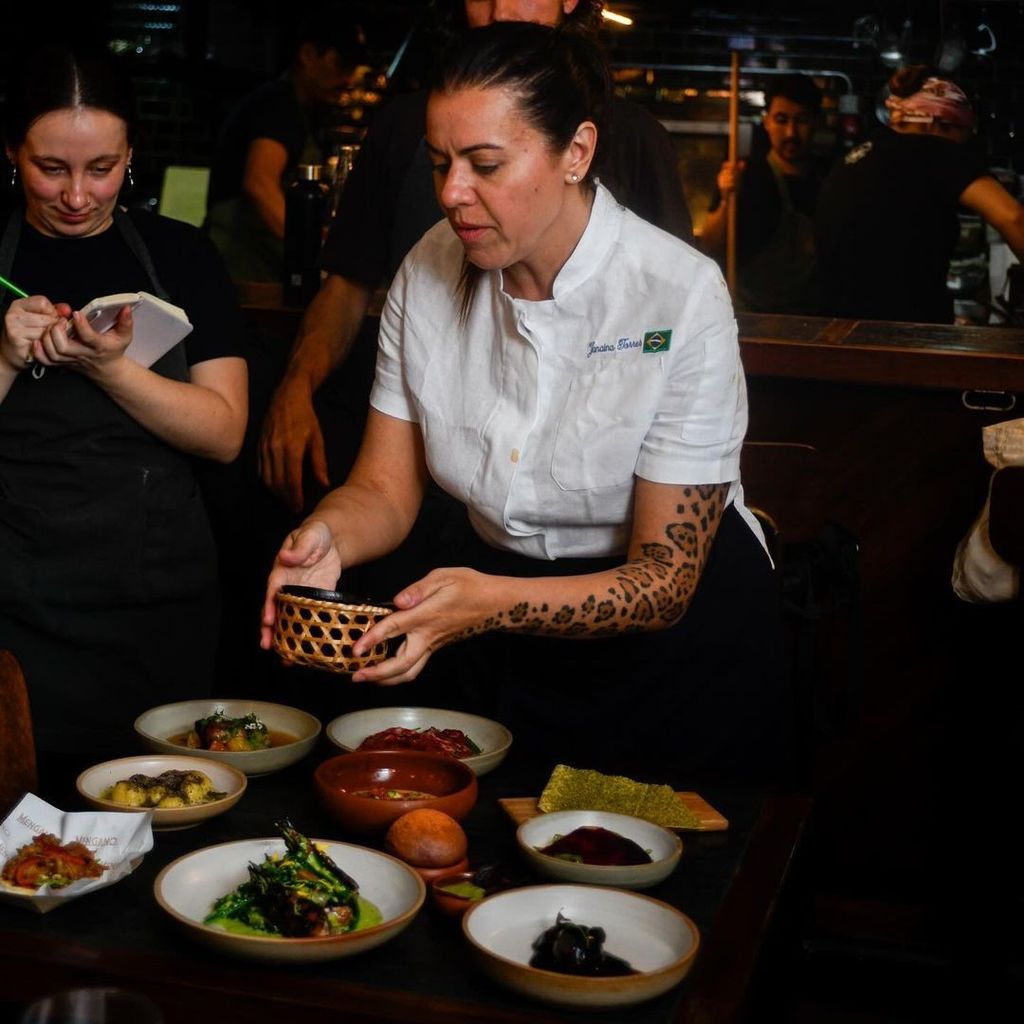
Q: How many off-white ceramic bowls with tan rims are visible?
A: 6